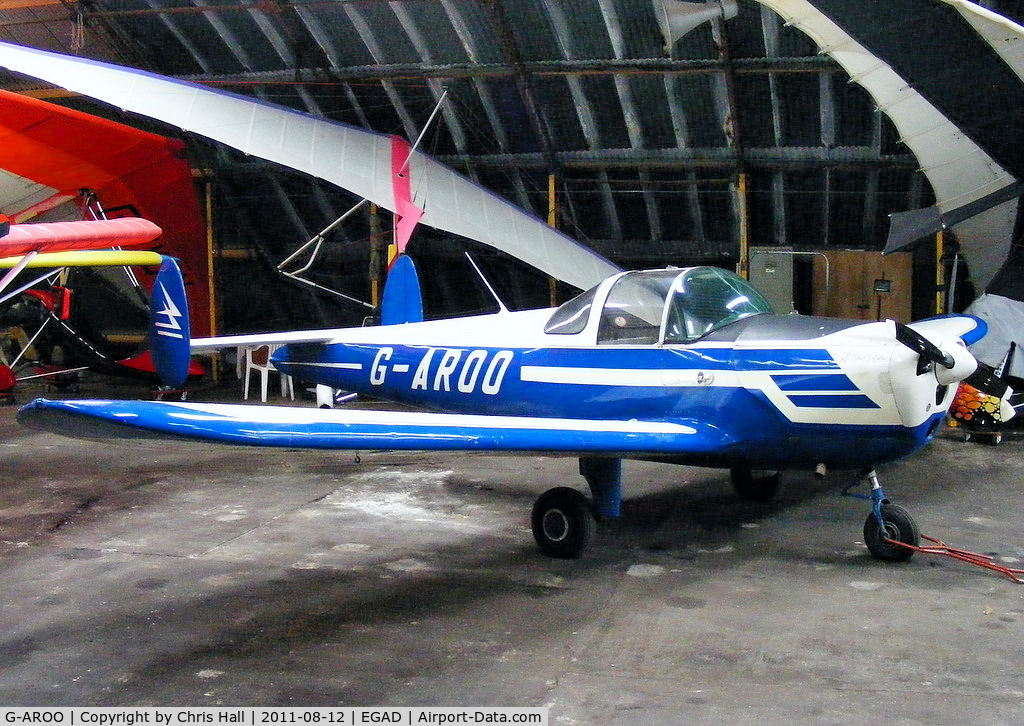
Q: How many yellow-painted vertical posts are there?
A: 5